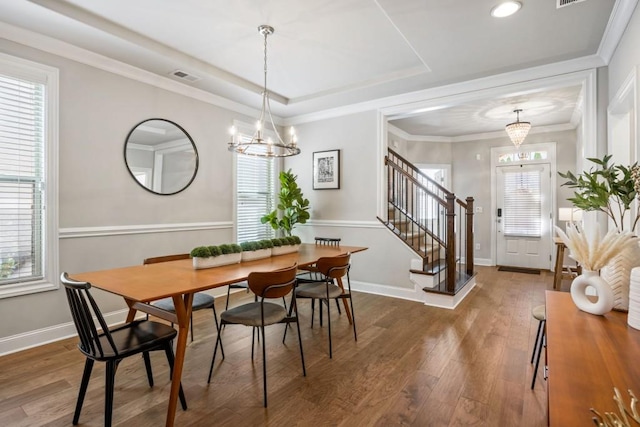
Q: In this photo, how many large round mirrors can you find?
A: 1